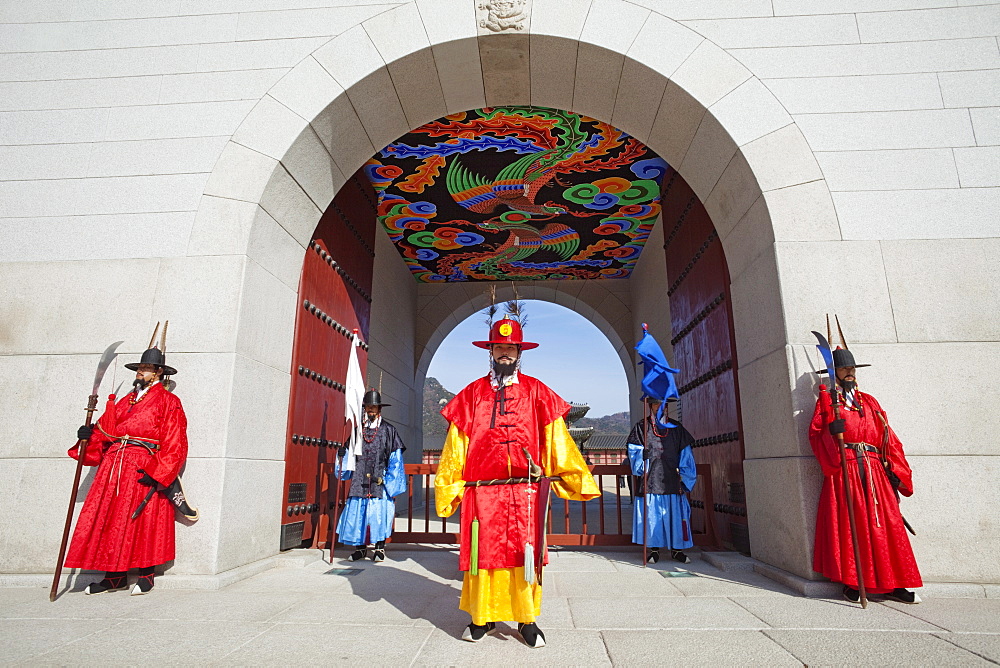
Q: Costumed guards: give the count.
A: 5